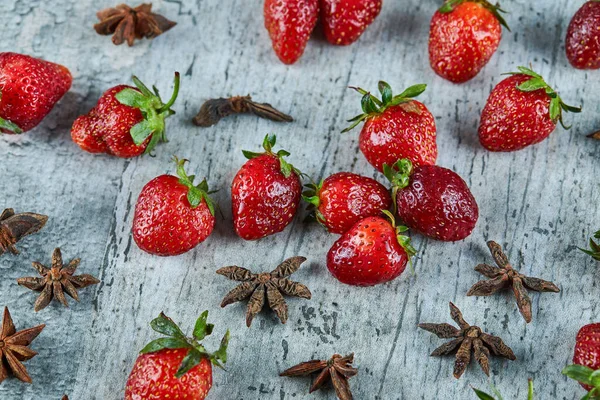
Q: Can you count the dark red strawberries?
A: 2